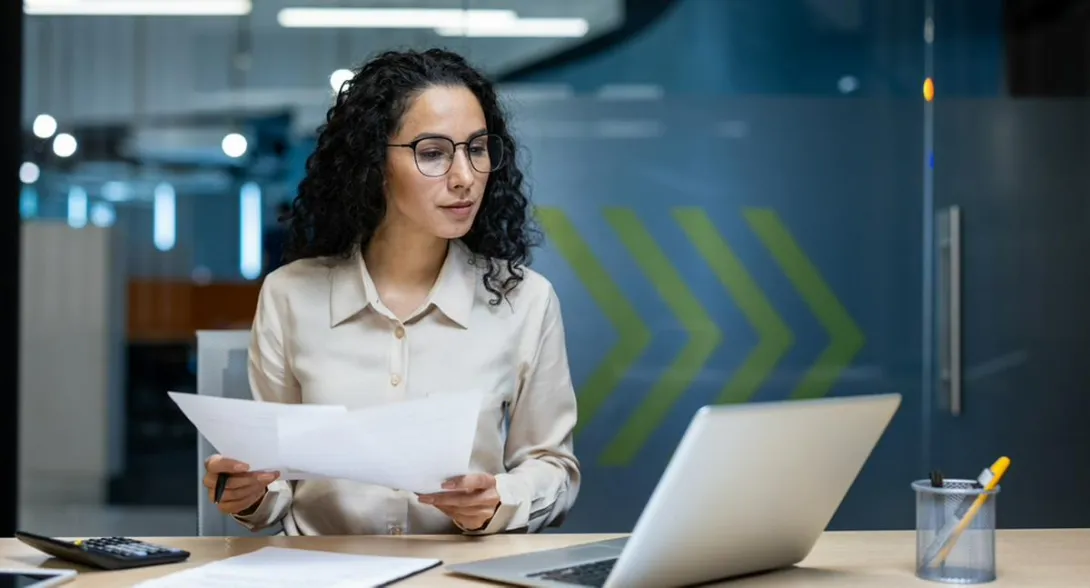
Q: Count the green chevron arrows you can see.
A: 4